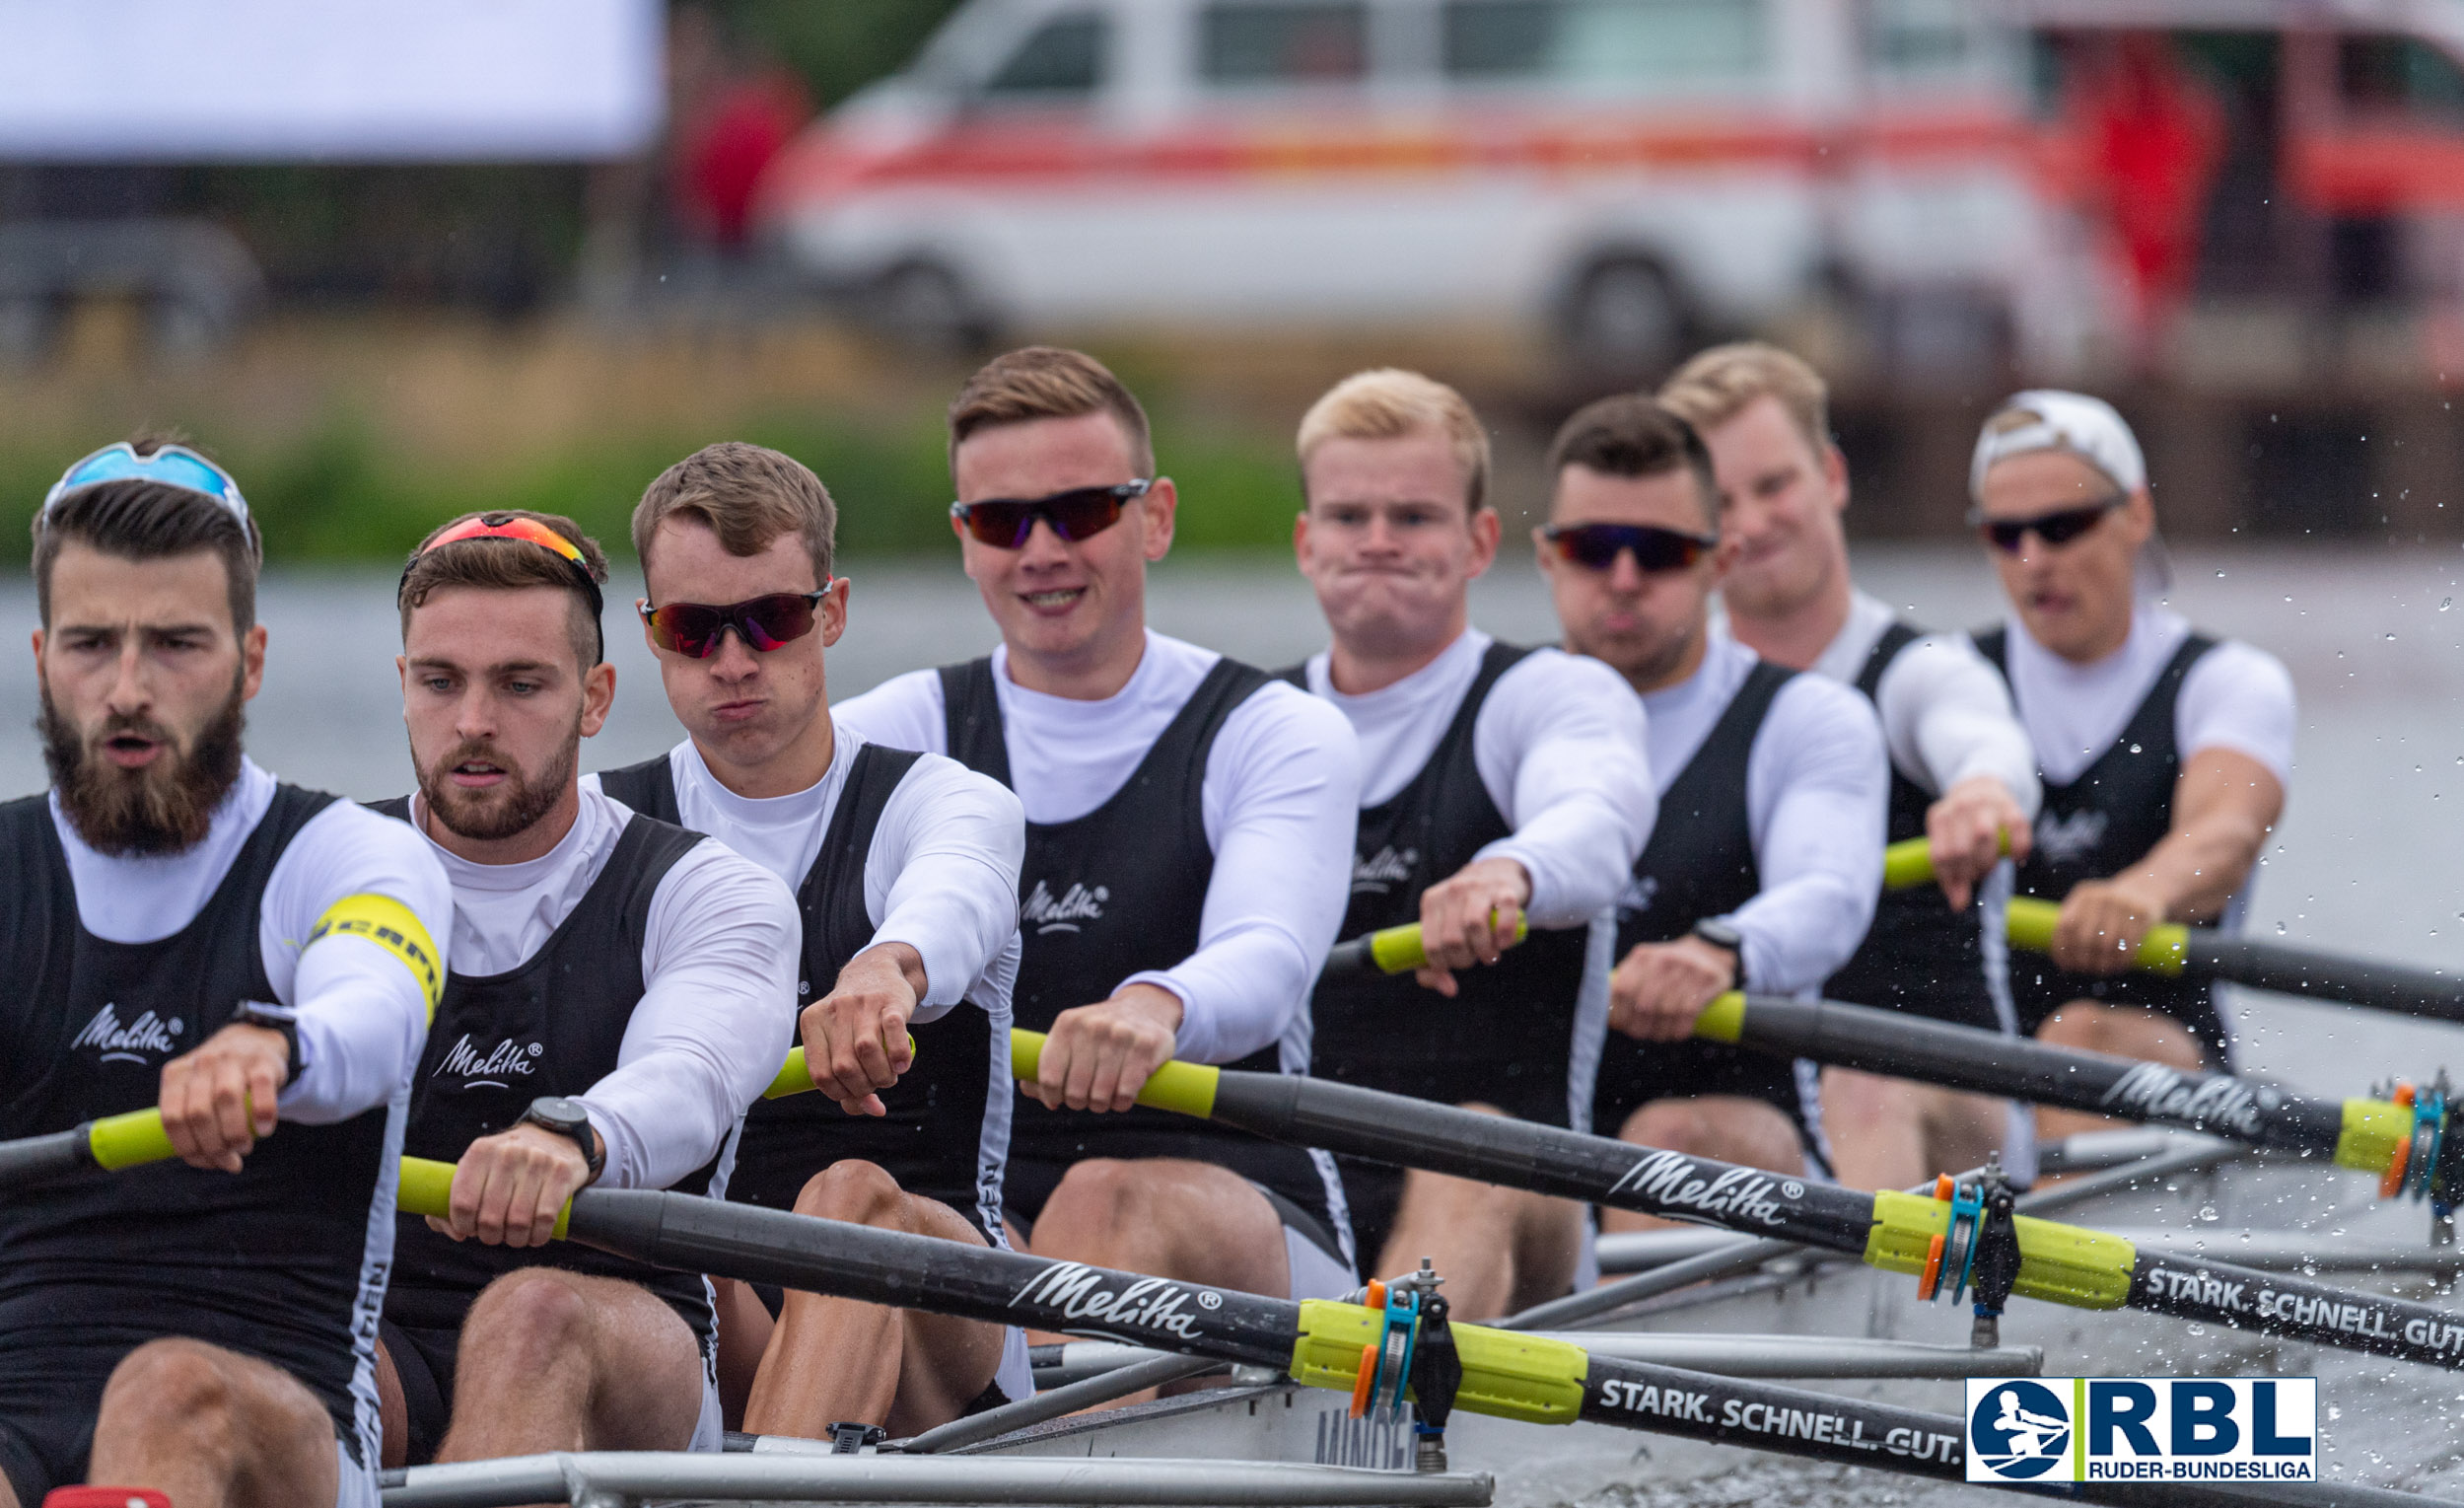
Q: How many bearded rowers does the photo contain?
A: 2